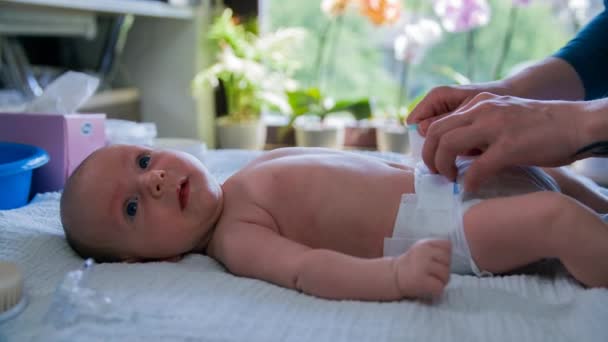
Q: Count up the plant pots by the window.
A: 5